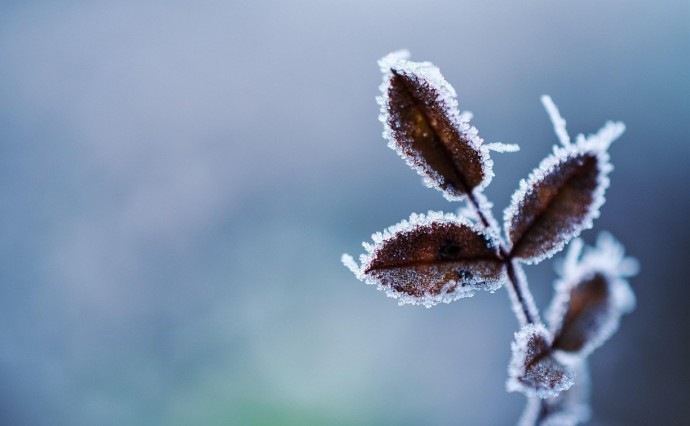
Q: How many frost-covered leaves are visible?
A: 5